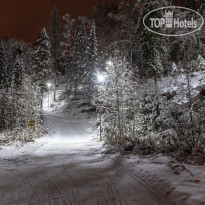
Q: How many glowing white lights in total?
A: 3